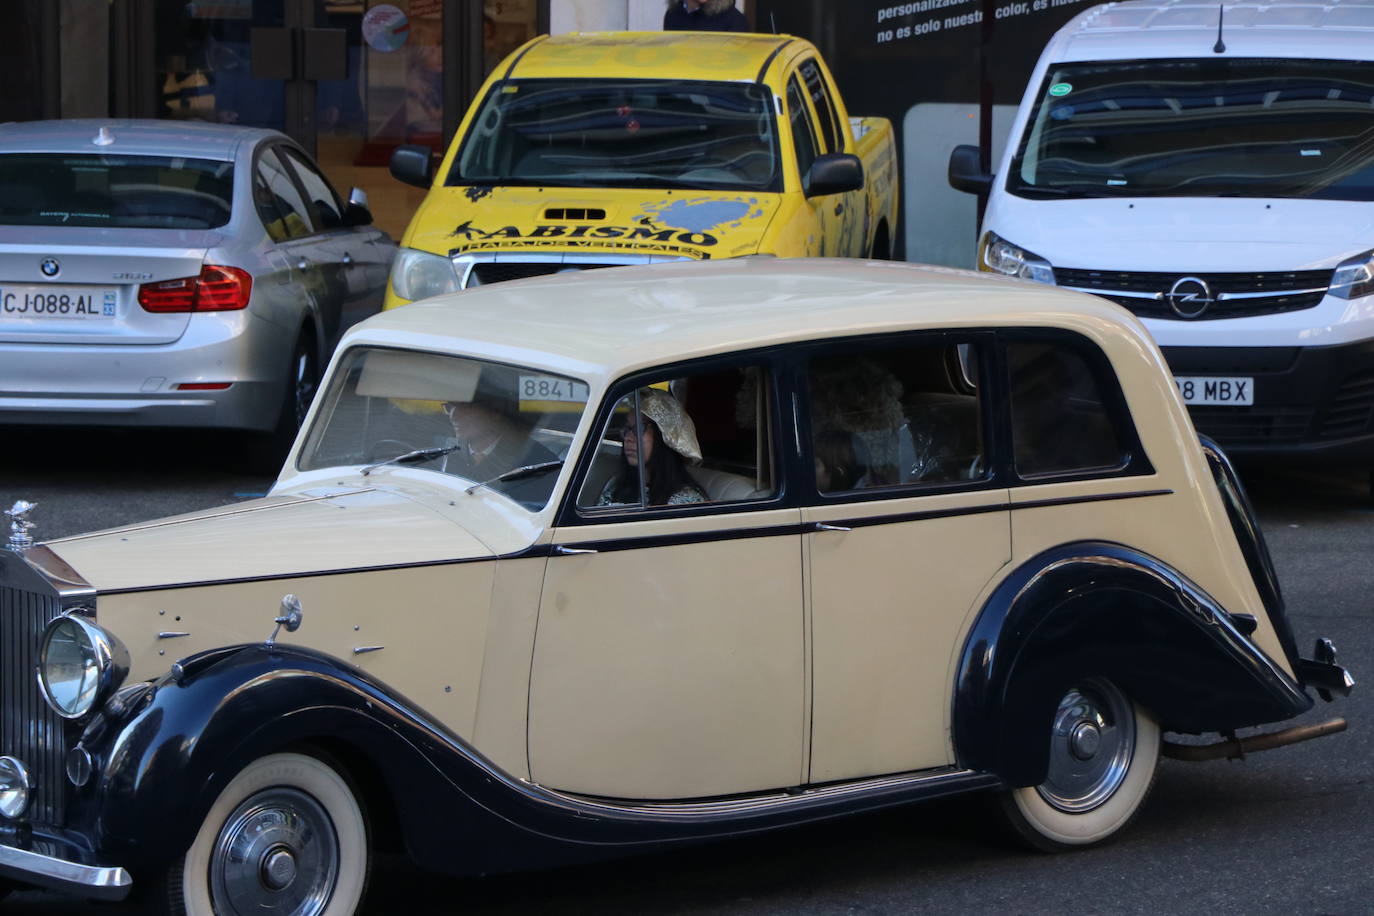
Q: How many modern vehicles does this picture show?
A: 3